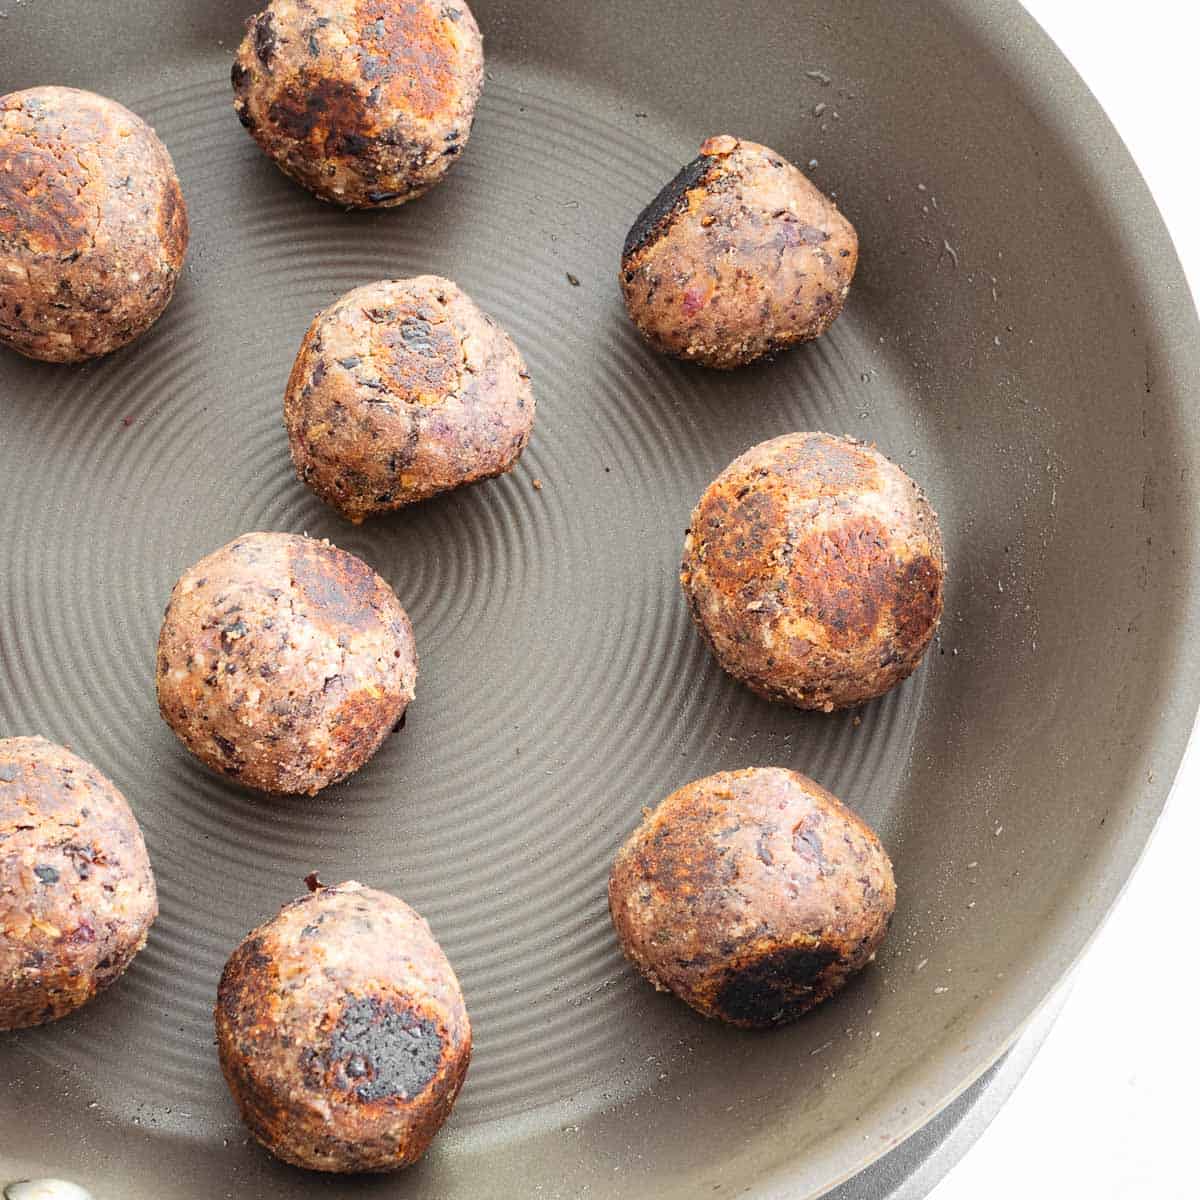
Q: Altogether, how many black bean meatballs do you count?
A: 9